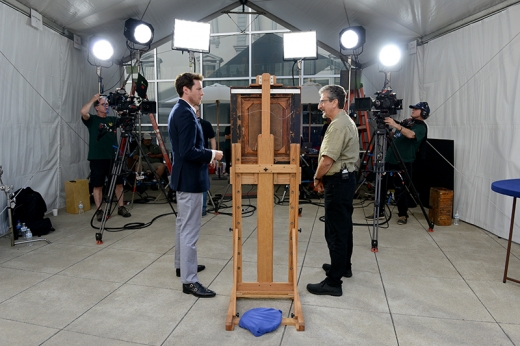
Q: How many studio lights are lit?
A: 6